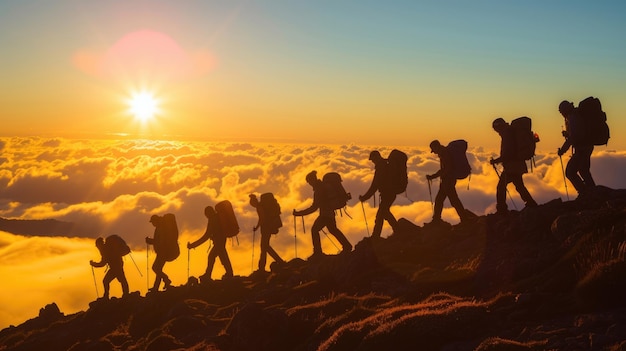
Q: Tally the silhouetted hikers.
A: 9